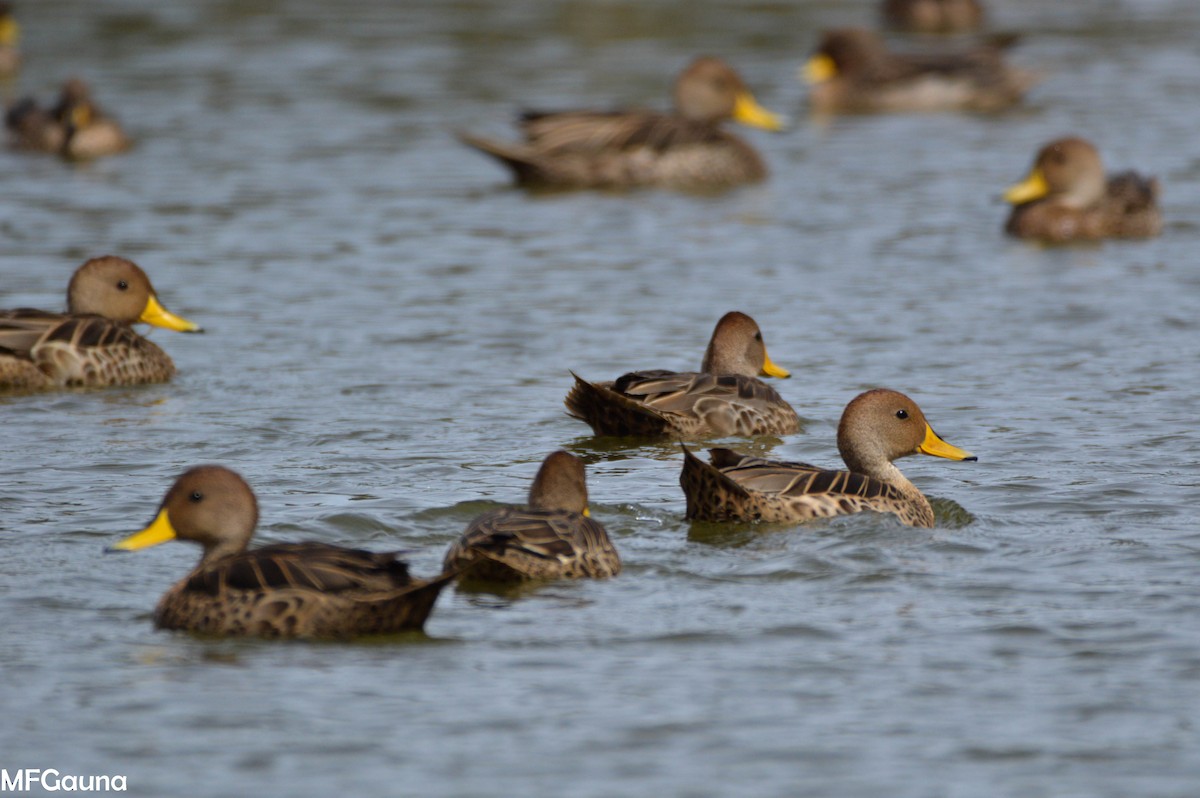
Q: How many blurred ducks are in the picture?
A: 6